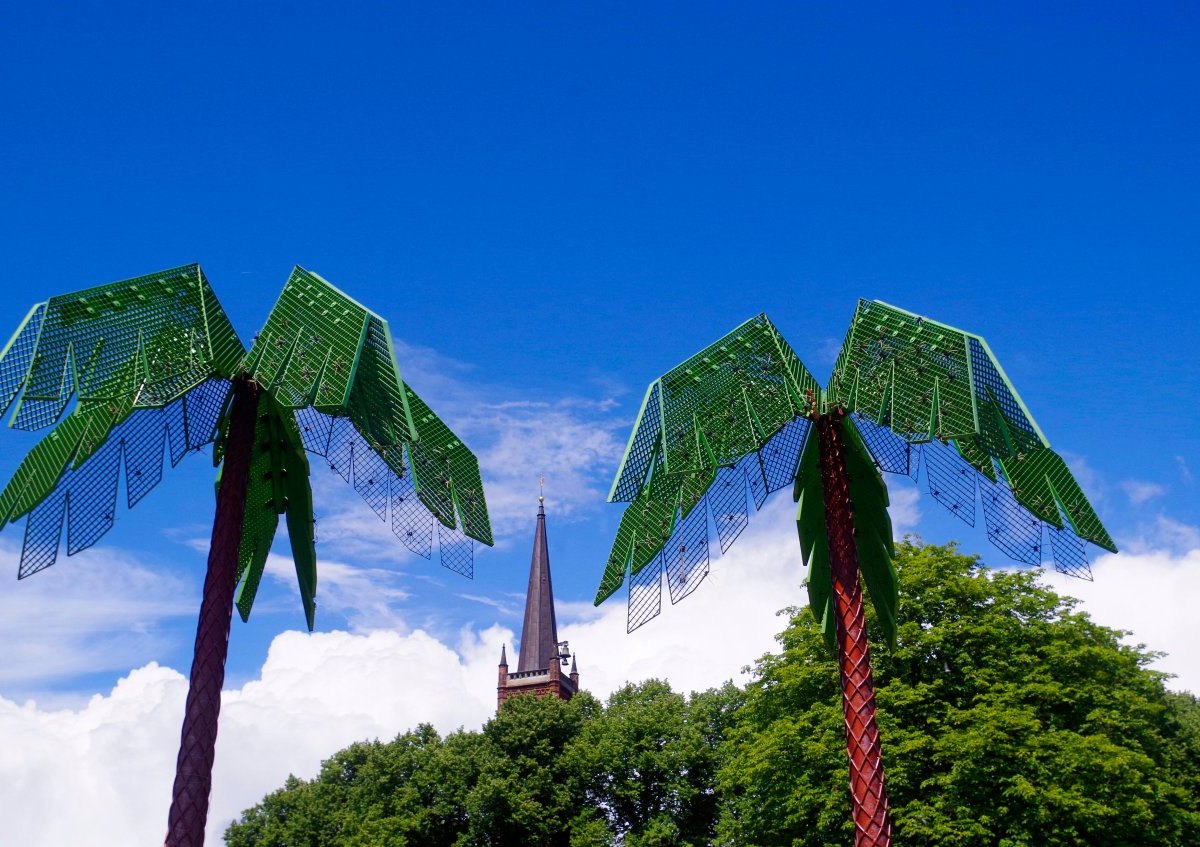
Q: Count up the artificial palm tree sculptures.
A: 2